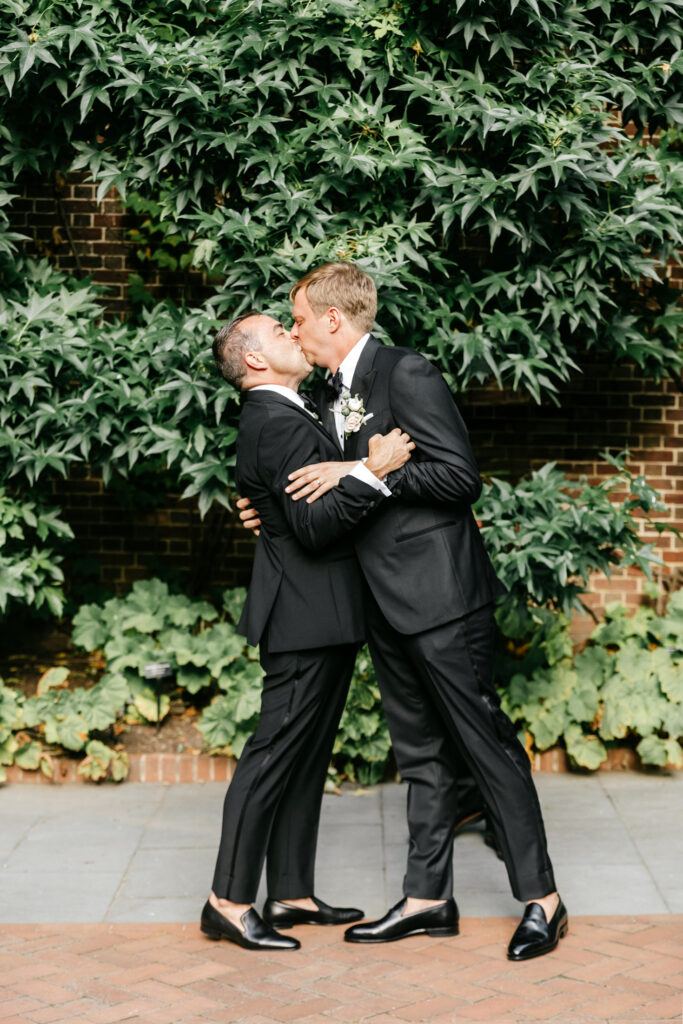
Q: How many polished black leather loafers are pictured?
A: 4